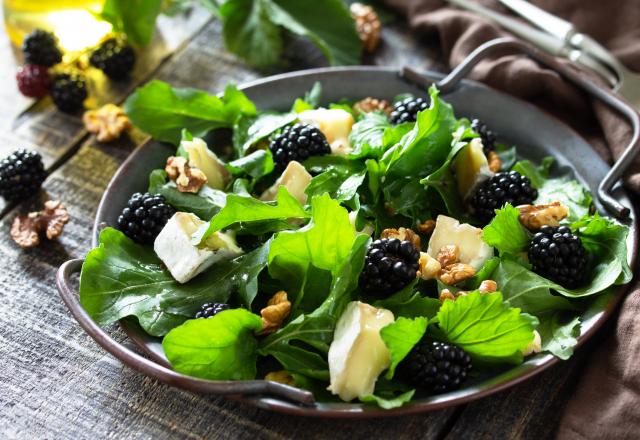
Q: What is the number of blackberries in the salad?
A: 9